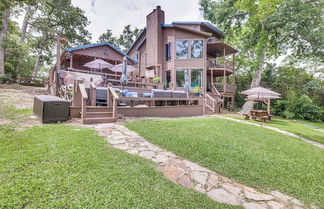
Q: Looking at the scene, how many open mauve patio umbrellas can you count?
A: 3